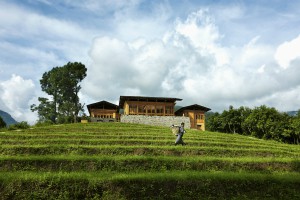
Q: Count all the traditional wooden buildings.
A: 3